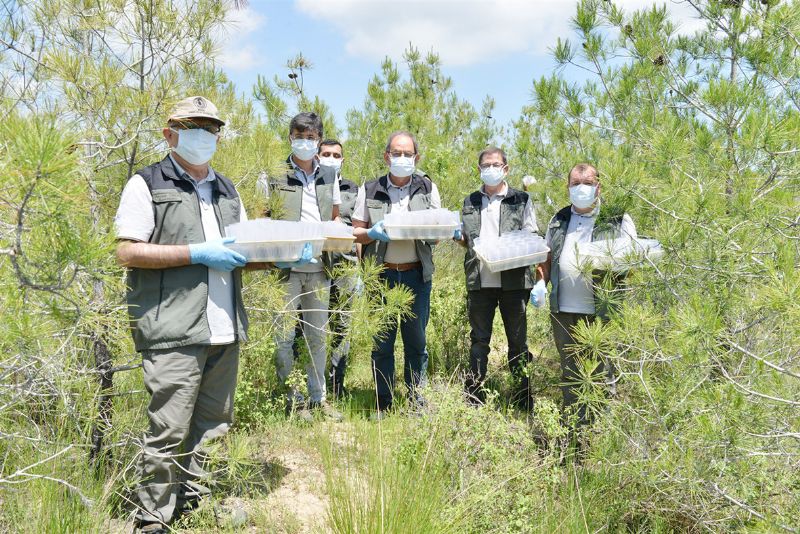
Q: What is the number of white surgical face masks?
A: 6